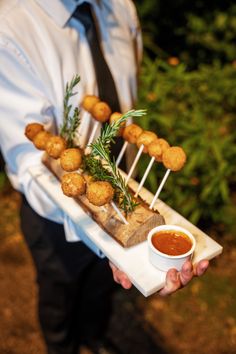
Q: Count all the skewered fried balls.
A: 13